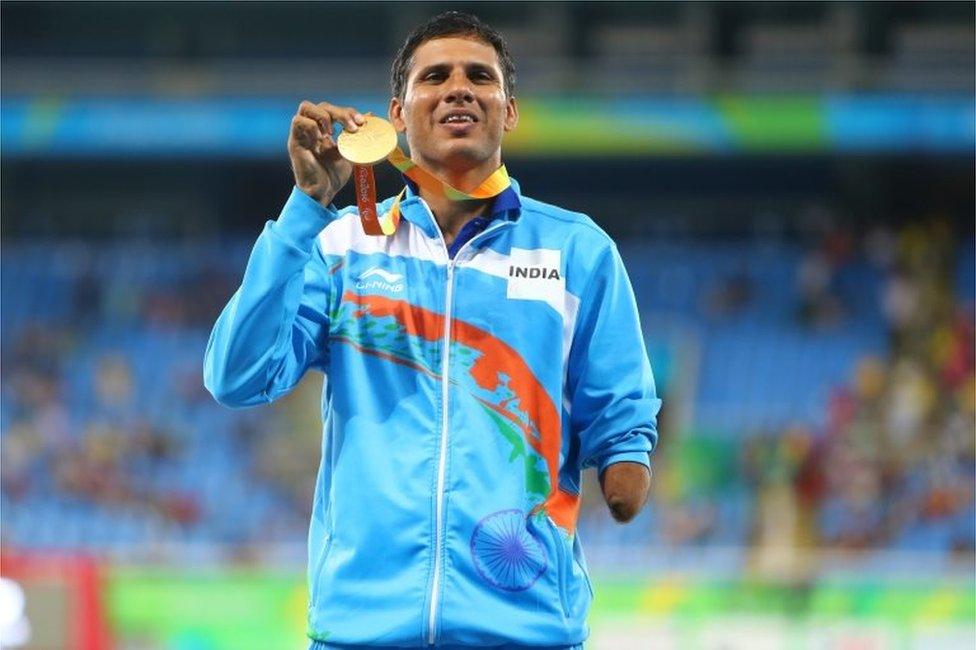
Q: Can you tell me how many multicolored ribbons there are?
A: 1